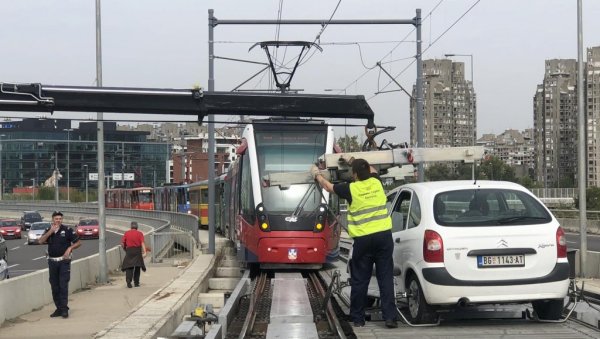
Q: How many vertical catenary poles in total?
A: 2